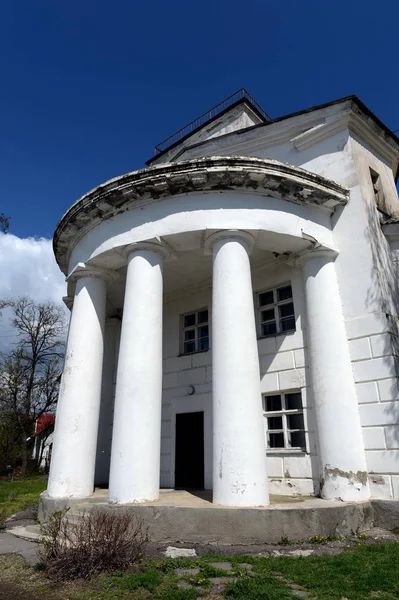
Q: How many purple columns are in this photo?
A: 0